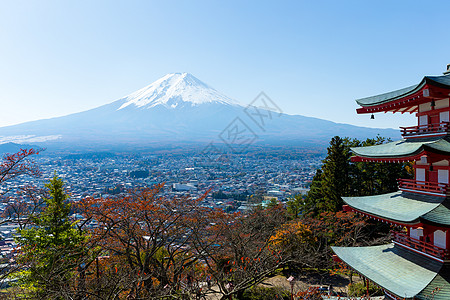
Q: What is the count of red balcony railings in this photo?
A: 3